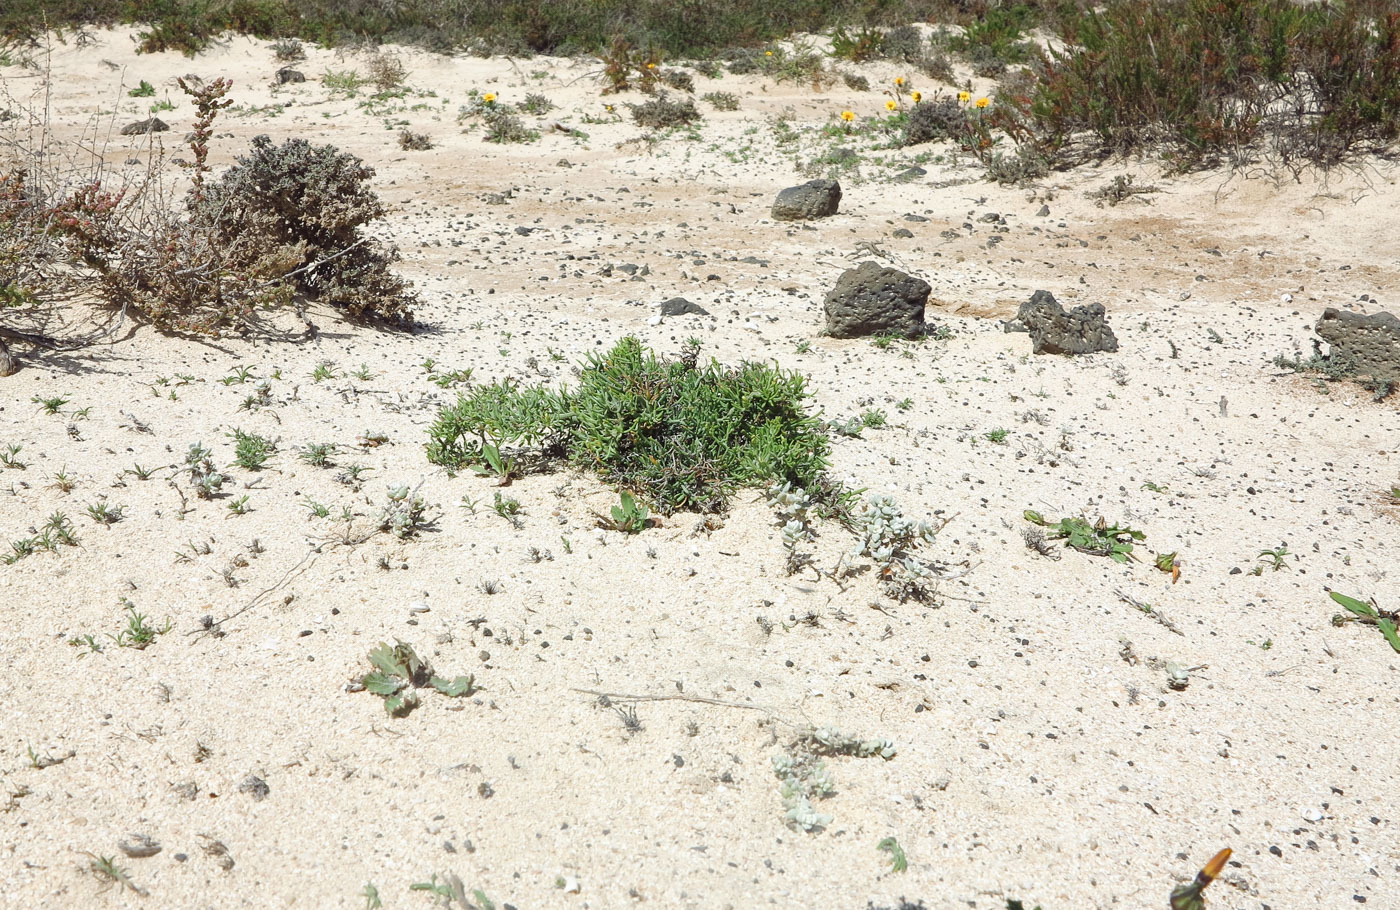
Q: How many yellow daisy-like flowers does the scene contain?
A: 9